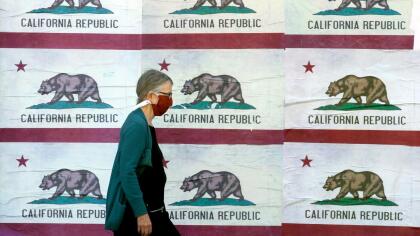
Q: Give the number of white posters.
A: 9